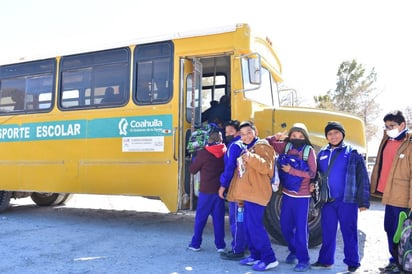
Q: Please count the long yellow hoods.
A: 1